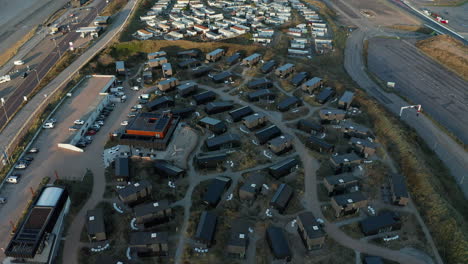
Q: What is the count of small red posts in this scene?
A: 3